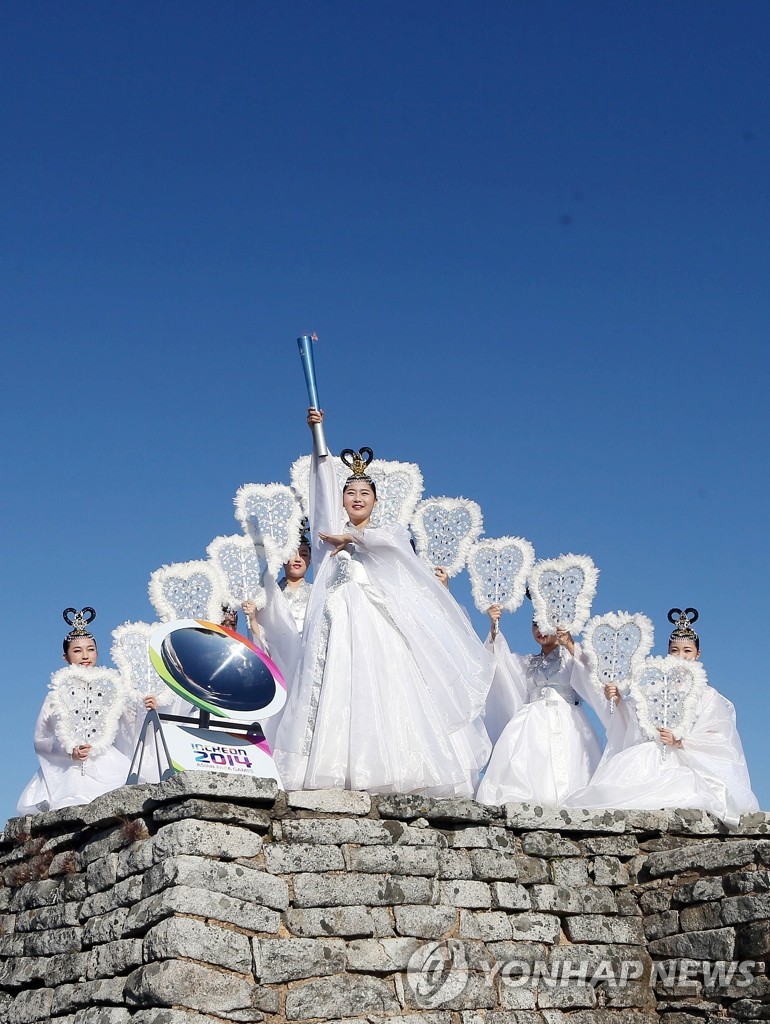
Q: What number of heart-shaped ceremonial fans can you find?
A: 12